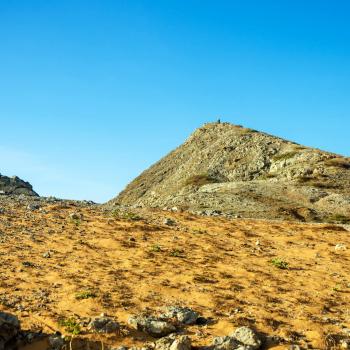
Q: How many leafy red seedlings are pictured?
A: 0